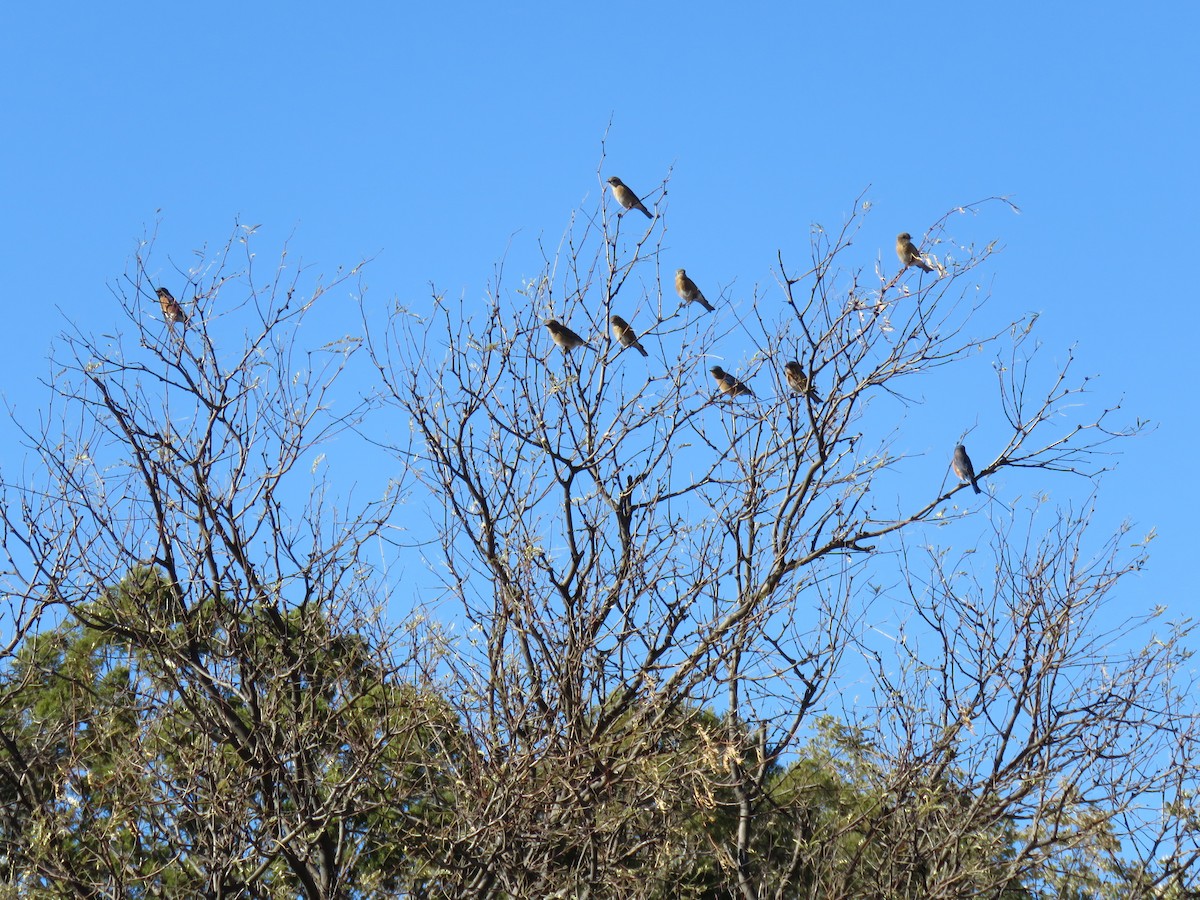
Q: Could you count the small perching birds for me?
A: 9